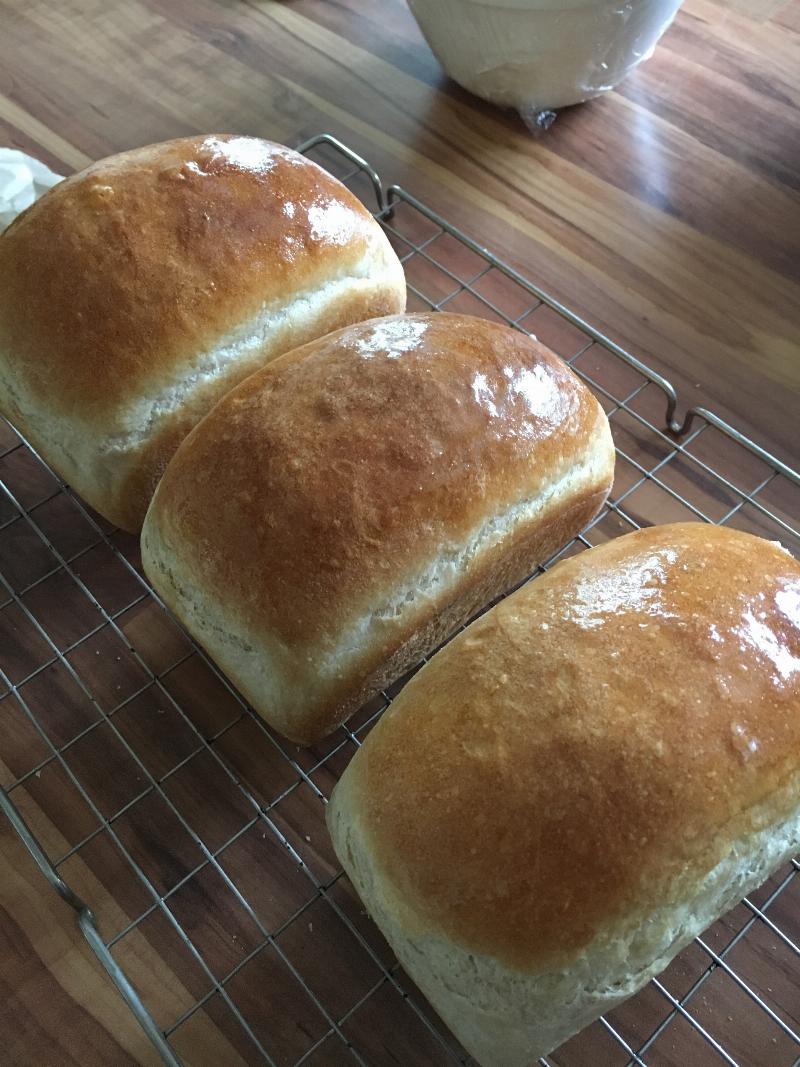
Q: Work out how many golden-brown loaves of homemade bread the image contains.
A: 3